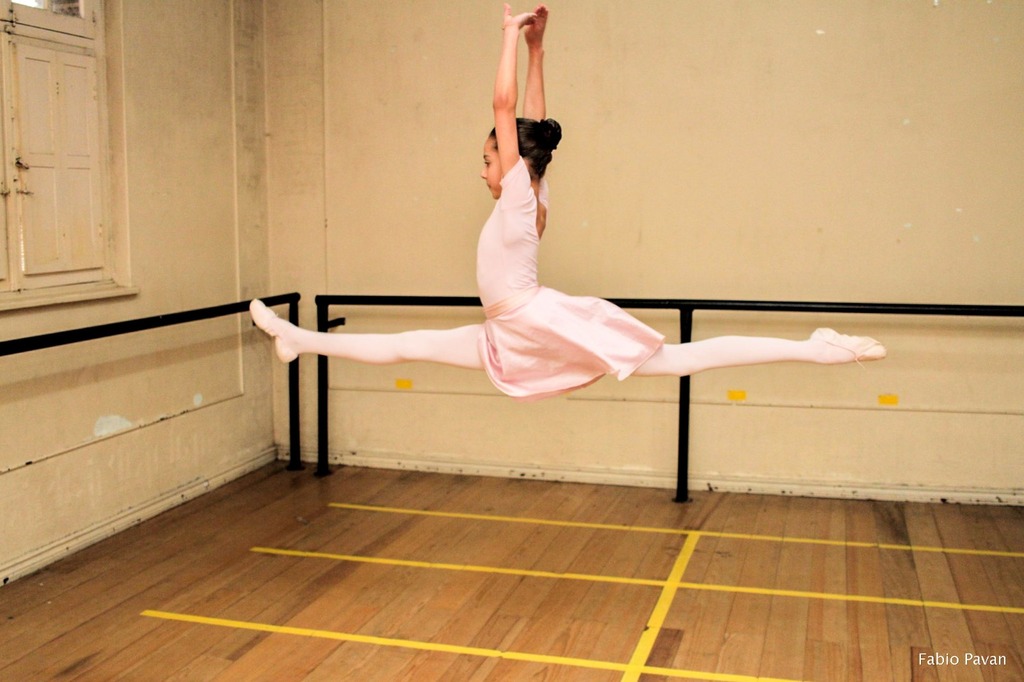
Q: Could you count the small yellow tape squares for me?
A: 3